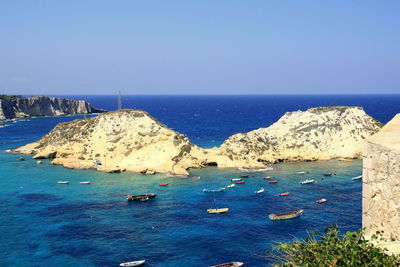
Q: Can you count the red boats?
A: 6